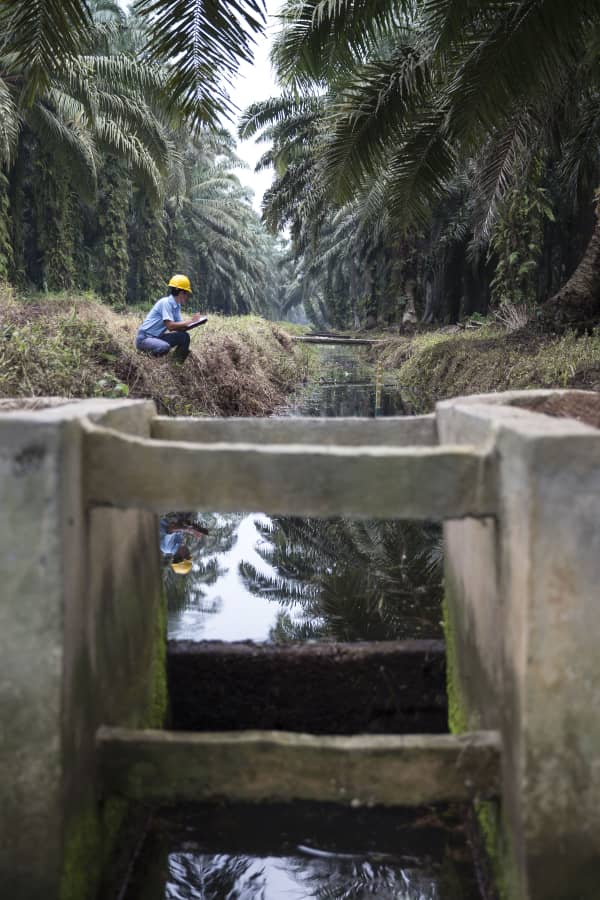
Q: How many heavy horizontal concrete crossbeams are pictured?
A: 3